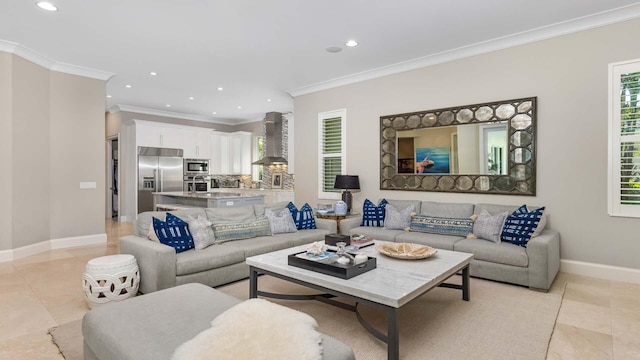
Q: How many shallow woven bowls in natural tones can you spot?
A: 1